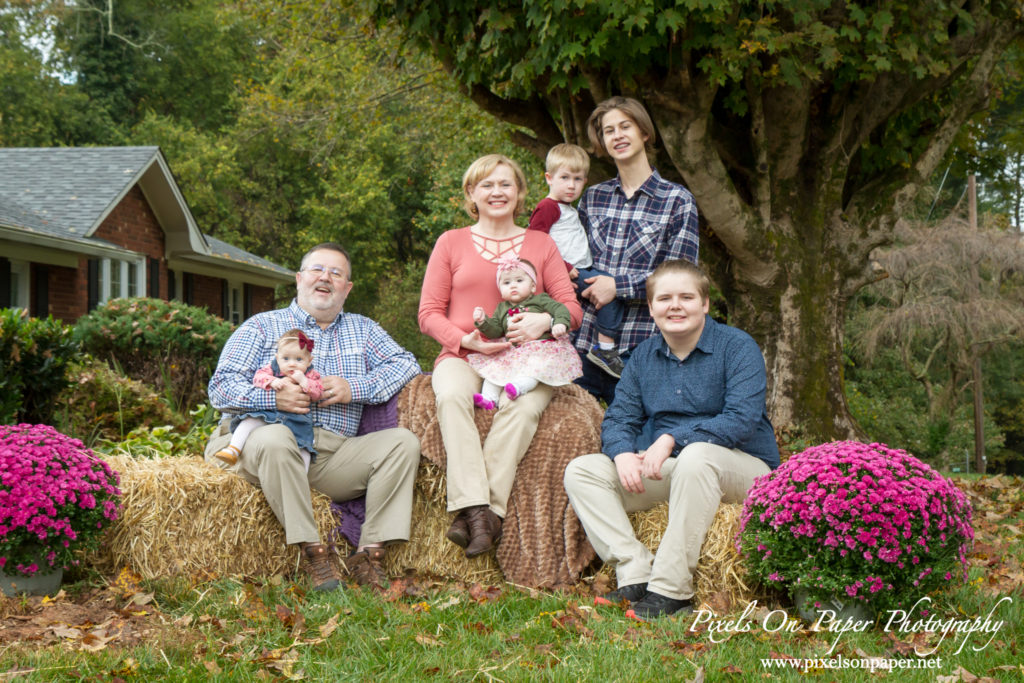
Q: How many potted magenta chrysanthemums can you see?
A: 2